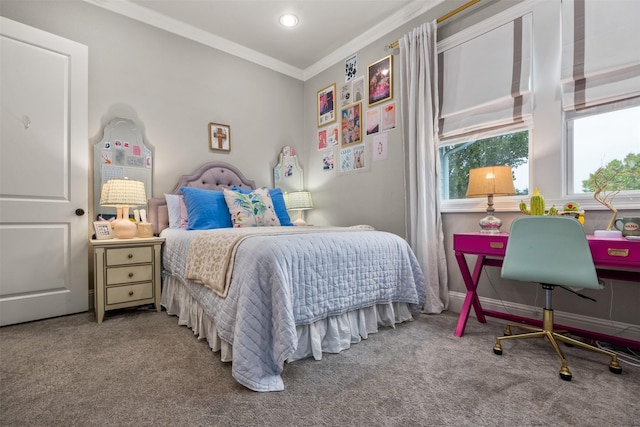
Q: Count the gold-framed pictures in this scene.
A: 3